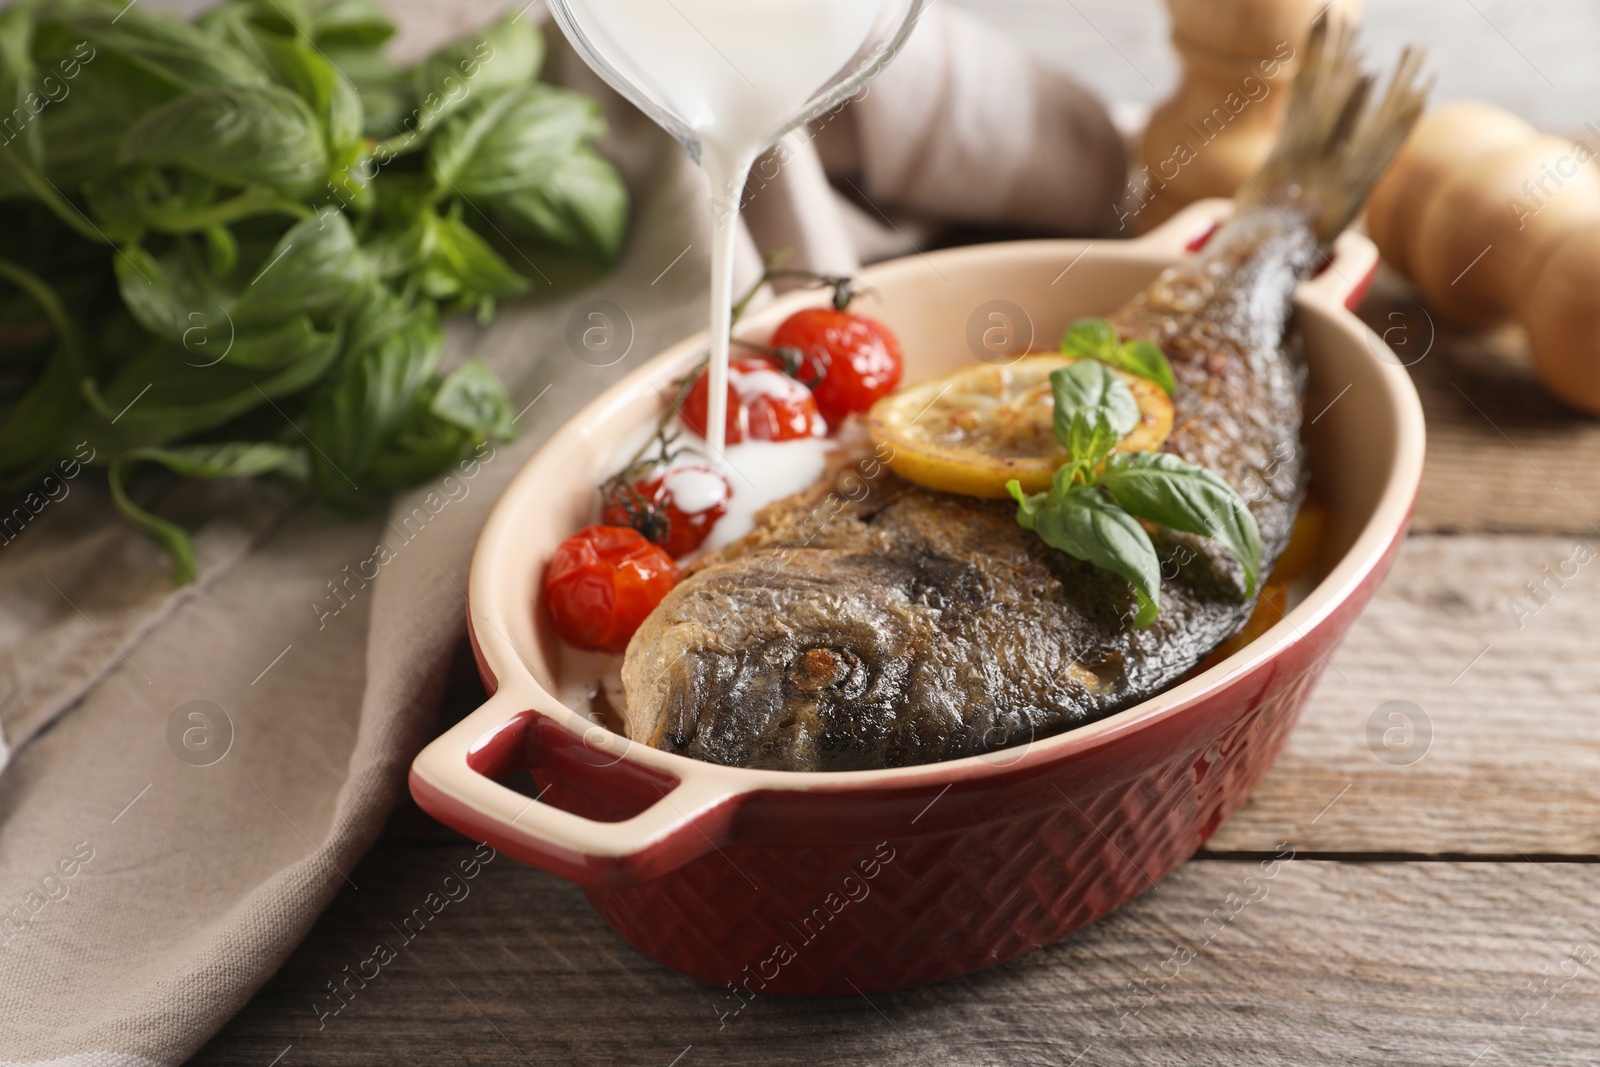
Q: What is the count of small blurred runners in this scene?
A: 0